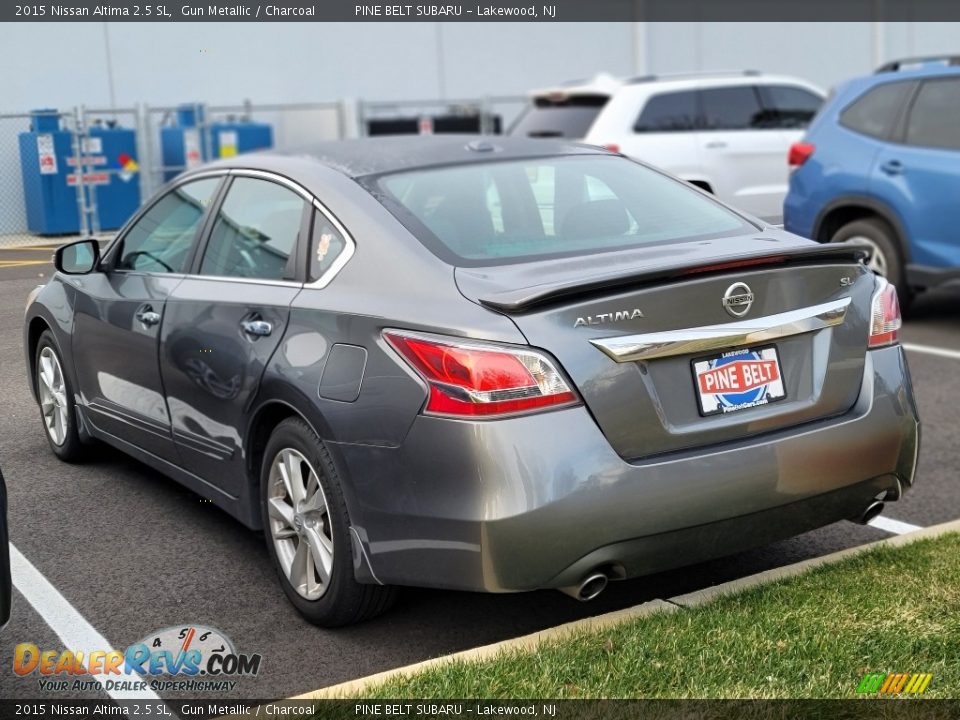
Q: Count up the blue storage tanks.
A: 4